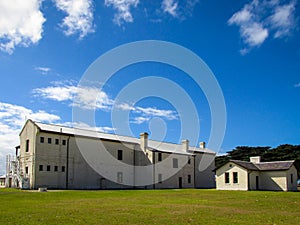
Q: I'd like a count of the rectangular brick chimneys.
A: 4